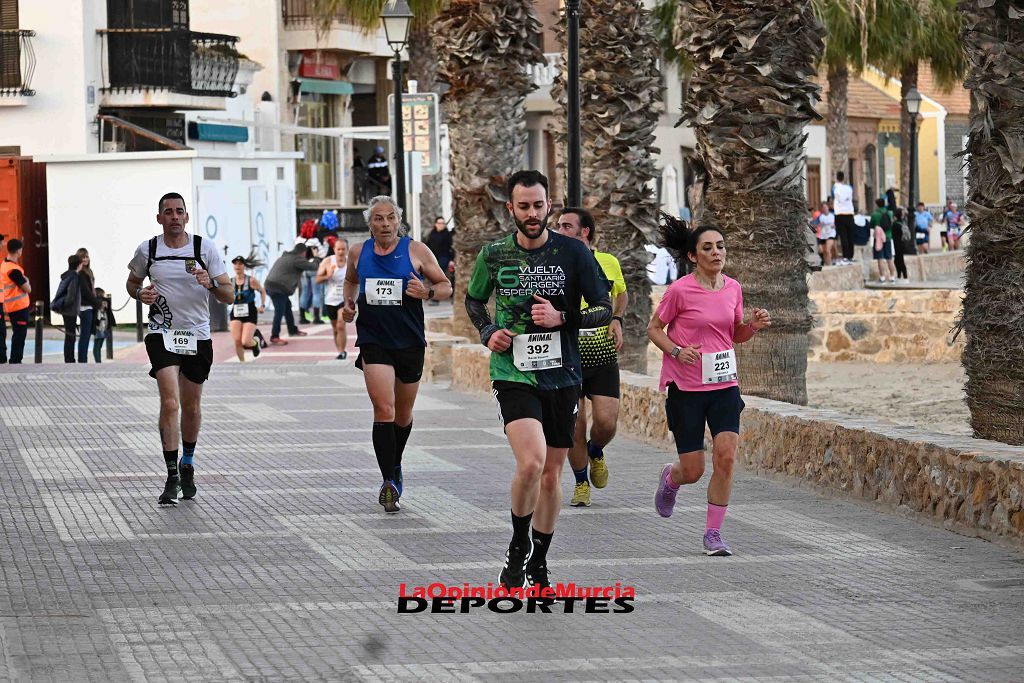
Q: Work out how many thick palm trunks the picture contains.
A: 4